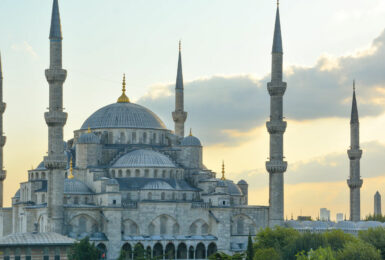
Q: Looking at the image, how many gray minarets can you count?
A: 5